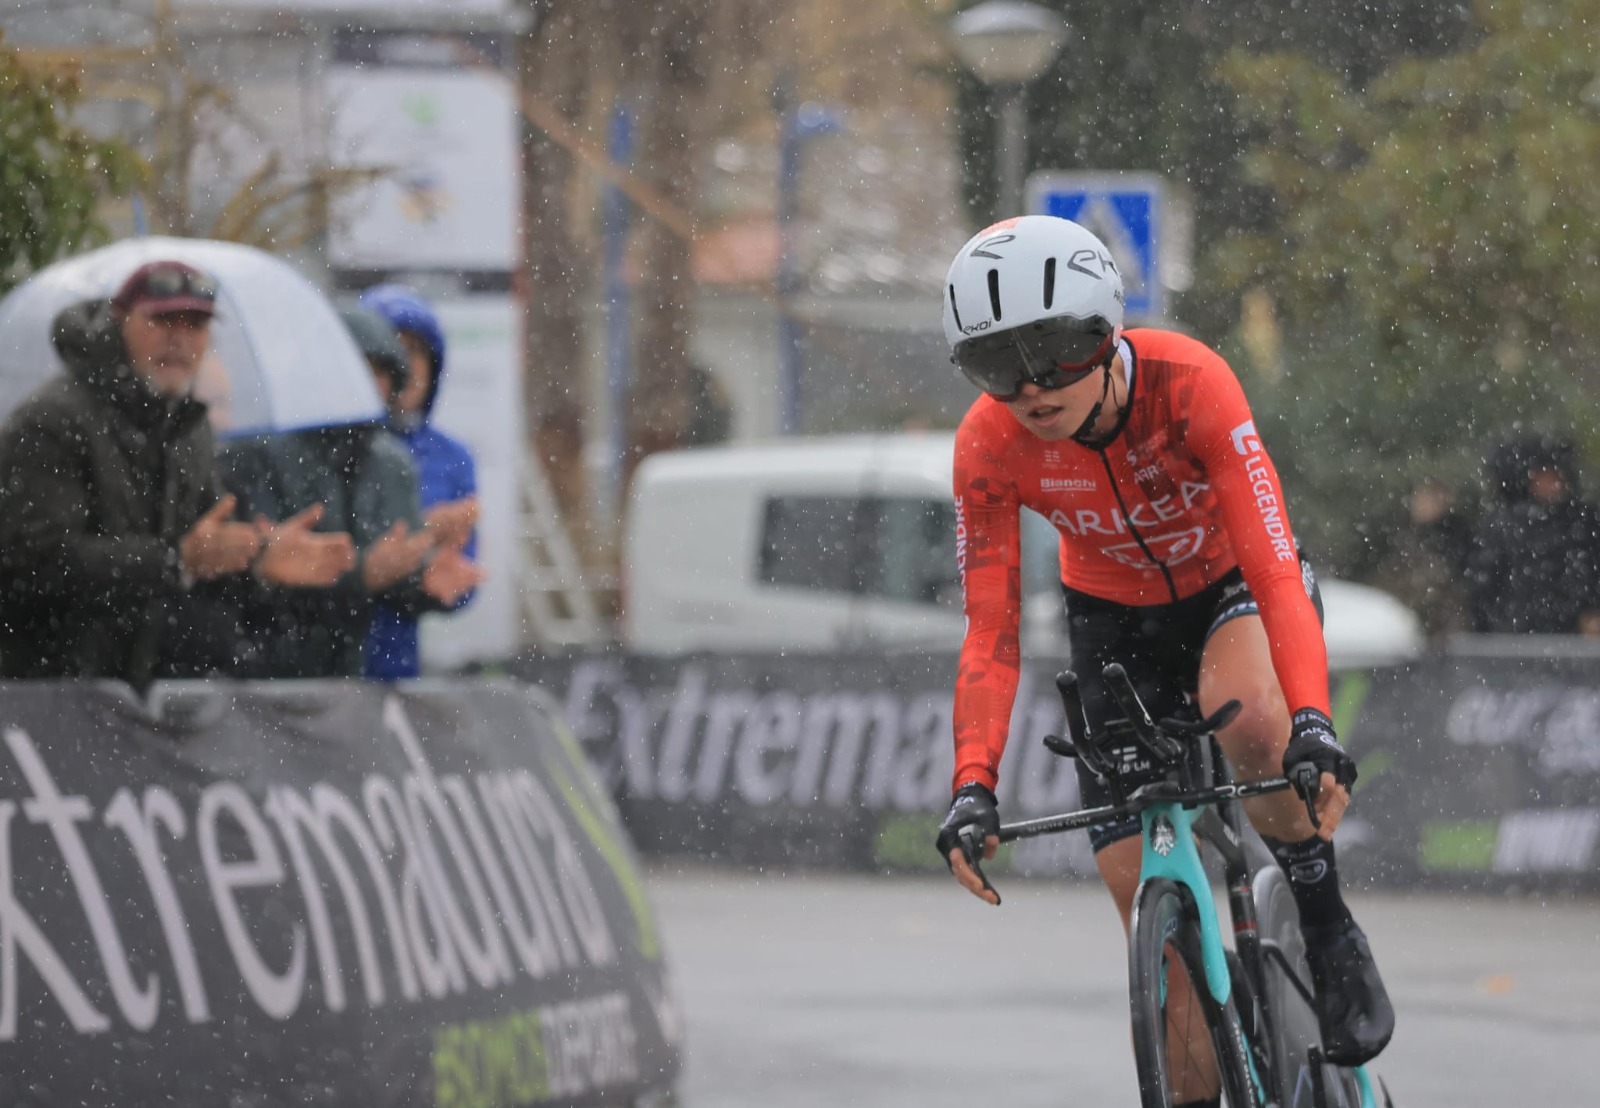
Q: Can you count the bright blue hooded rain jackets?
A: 1